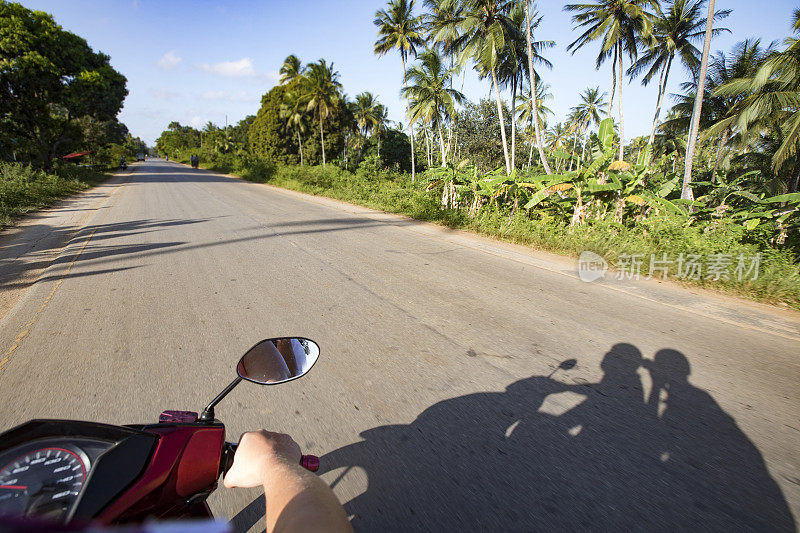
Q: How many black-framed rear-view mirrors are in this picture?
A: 1